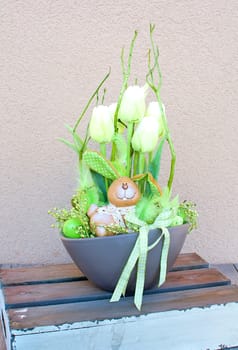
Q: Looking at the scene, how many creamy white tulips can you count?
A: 5